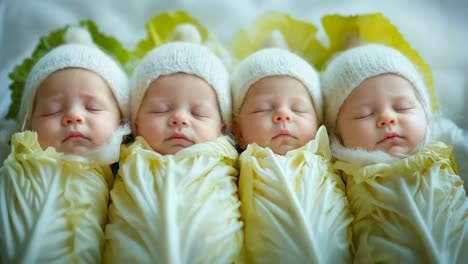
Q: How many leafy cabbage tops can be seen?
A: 4